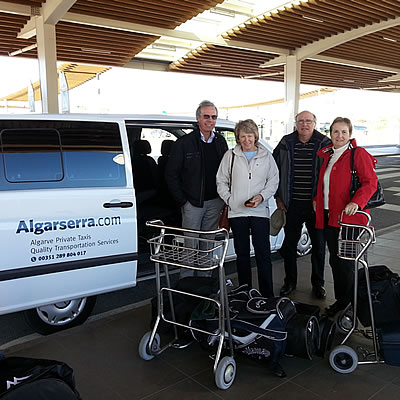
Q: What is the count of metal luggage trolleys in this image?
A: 2